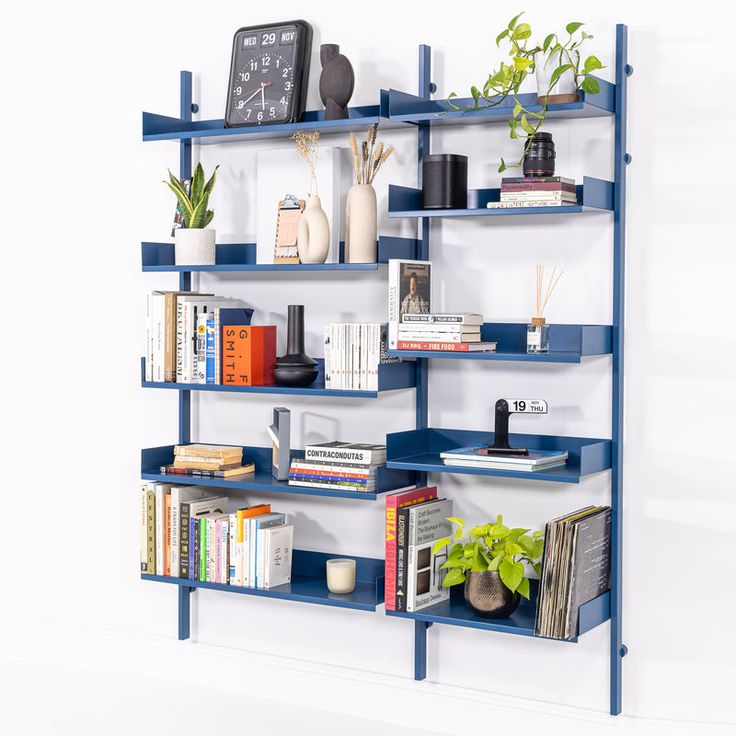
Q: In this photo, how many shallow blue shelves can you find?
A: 10